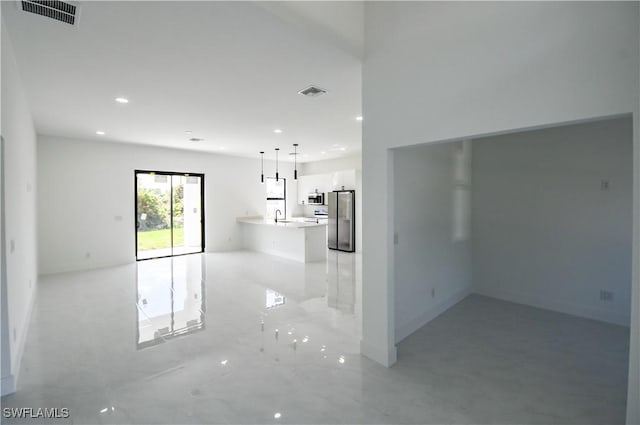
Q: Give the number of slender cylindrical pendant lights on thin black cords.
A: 3